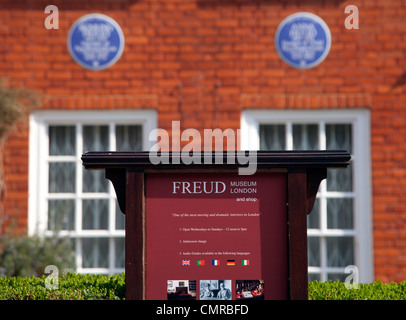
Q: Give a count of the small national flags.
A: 5